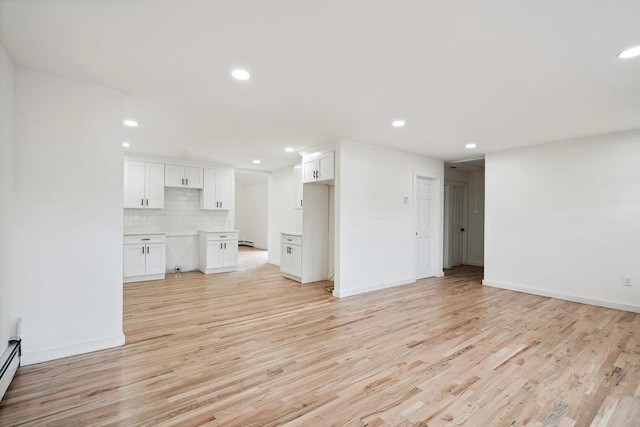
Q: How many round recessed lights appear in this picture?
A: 8